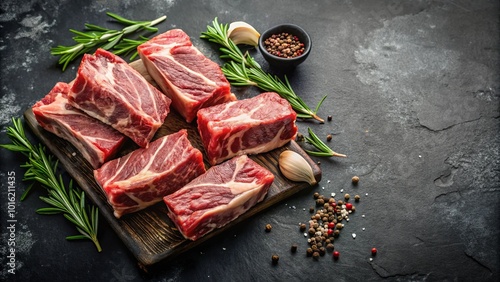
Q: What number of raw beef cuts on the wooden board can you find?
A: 6